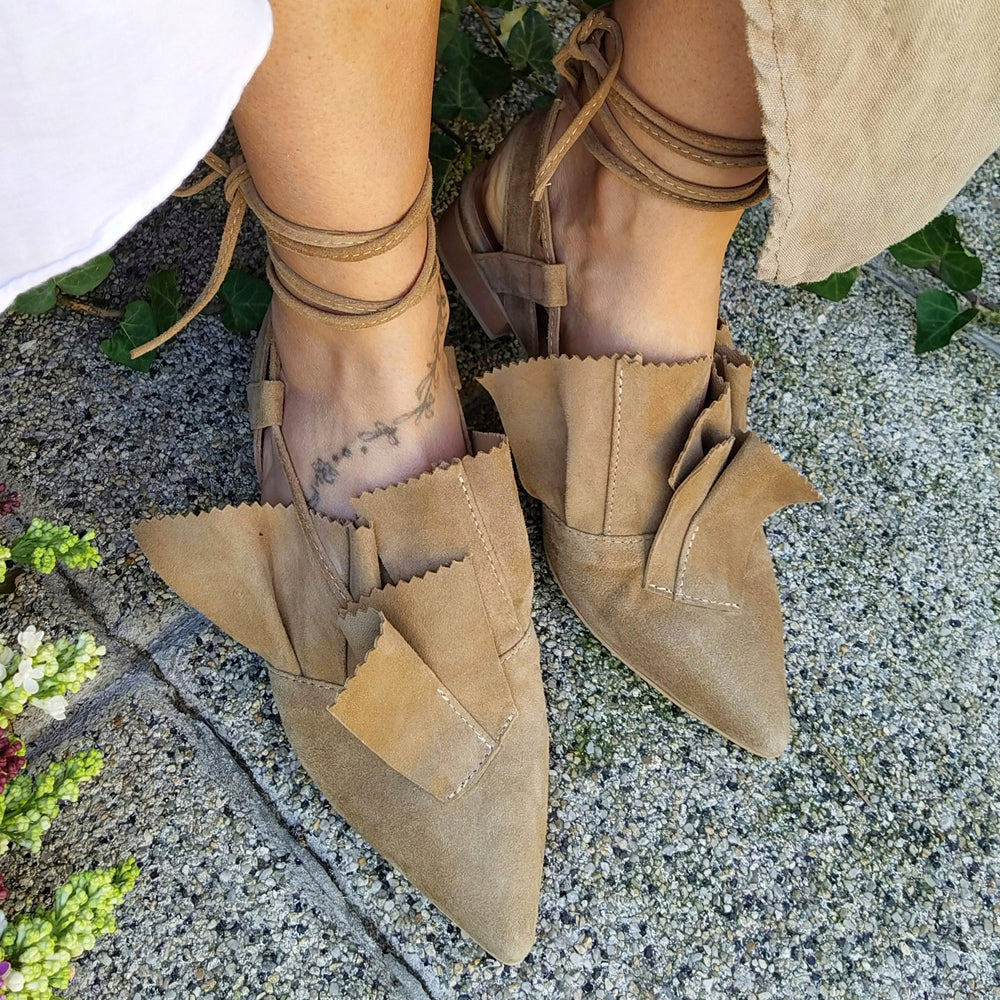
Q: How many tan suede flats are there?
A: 2